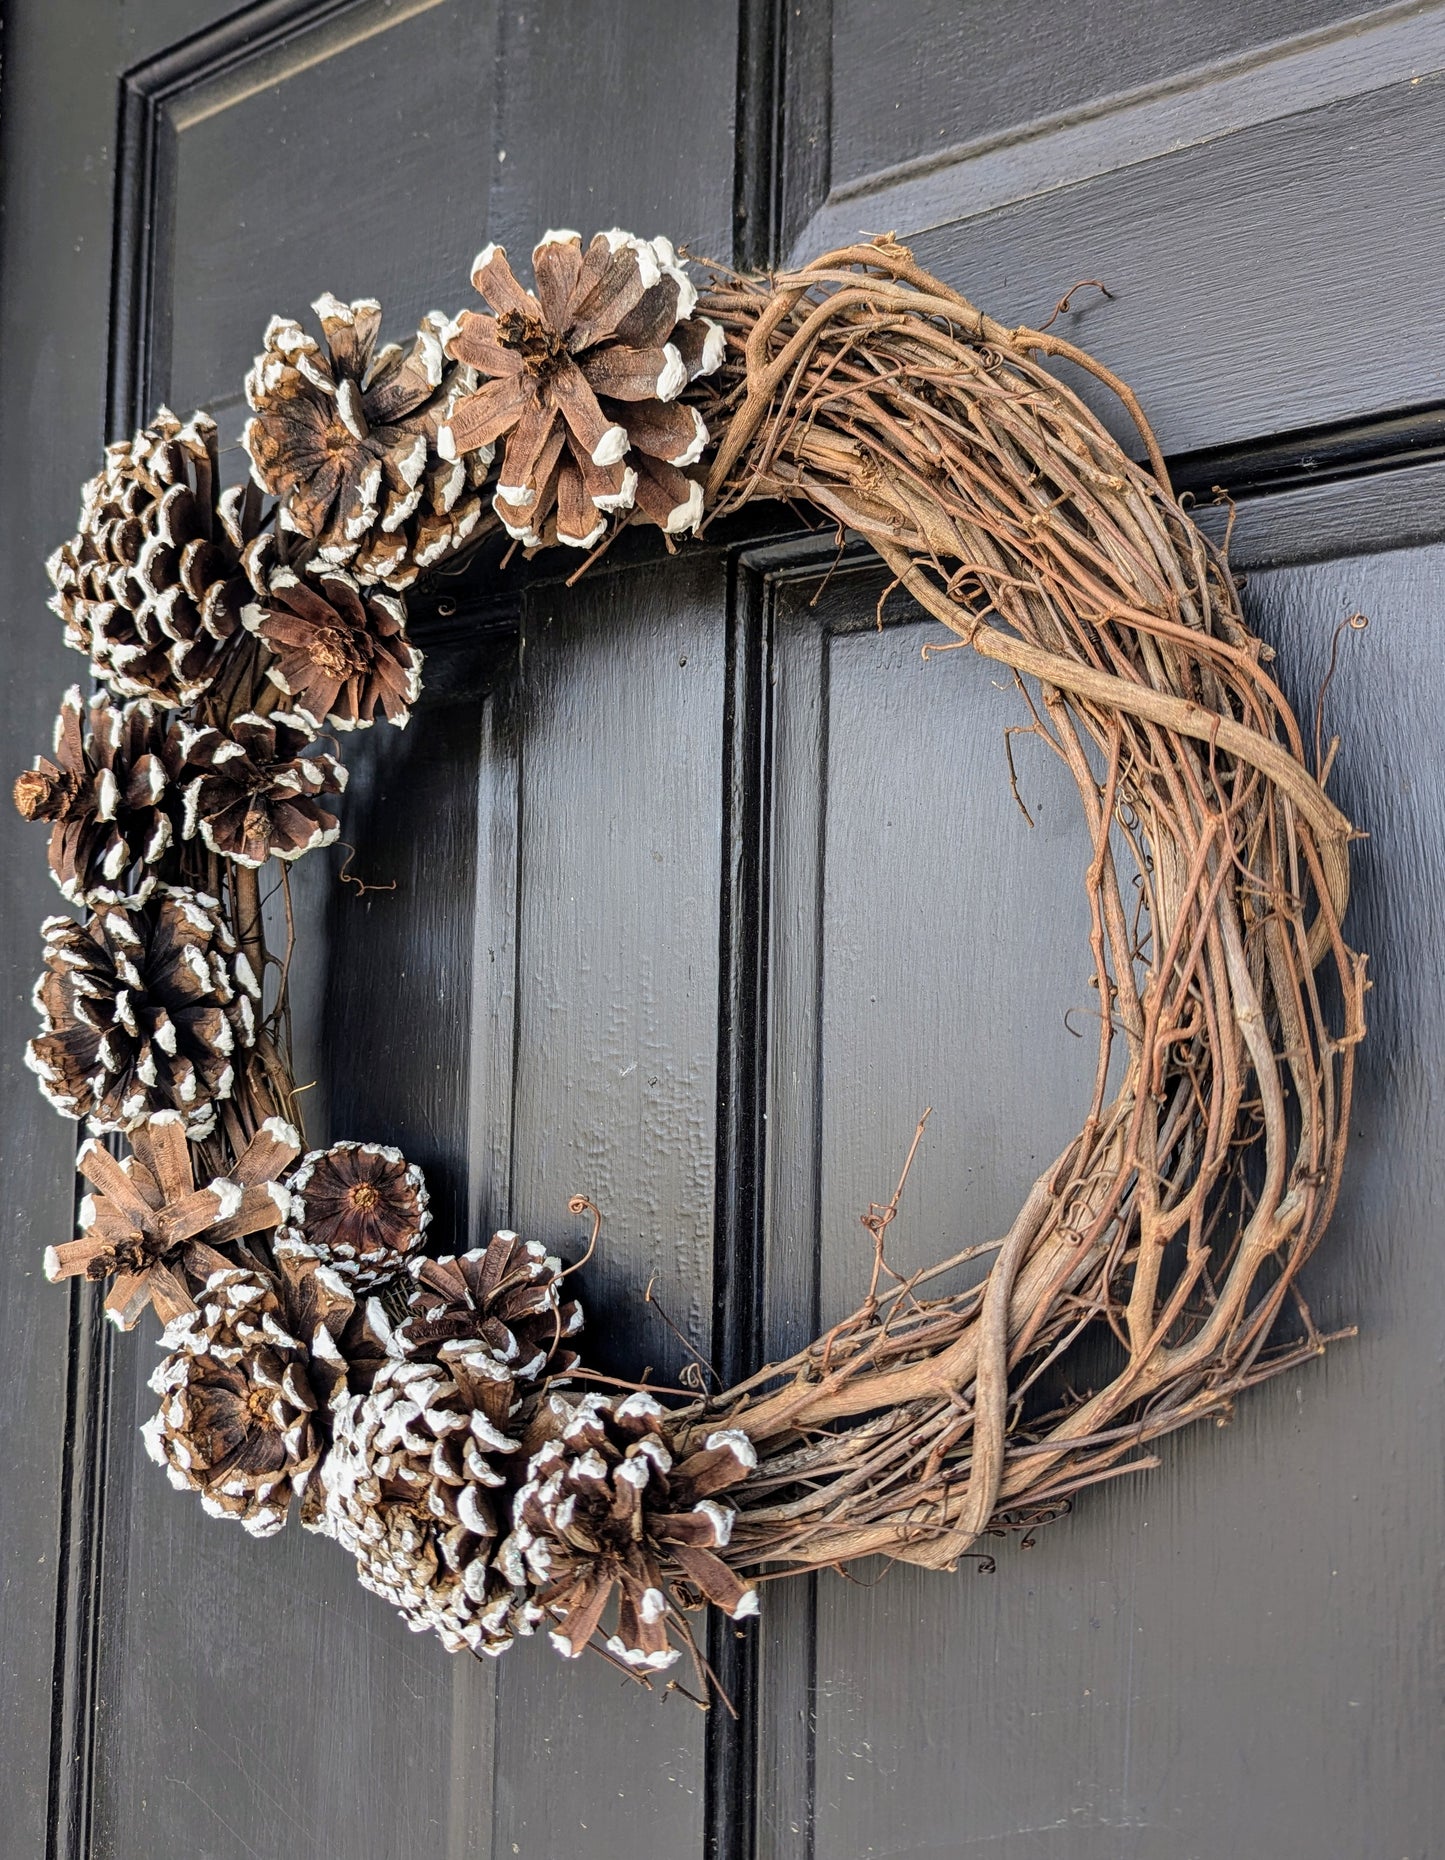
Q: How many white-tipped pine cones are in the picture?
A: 13